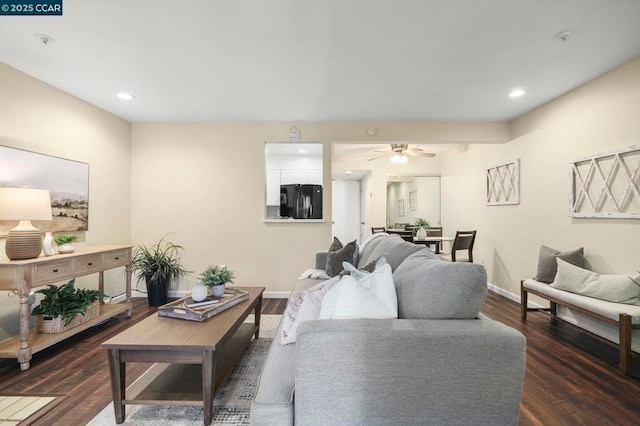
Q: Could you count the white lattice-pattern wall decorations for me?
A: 2